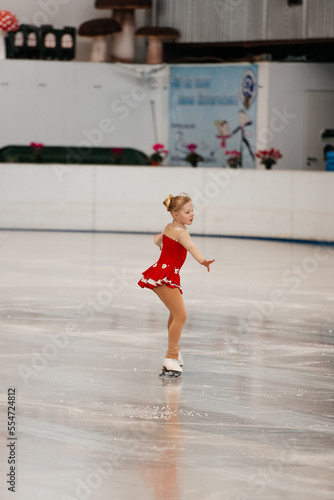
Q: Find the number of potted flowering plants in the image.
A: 6